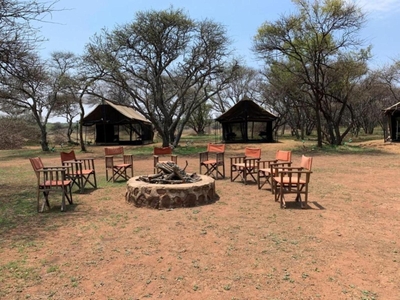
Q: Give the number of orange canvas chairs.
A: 8